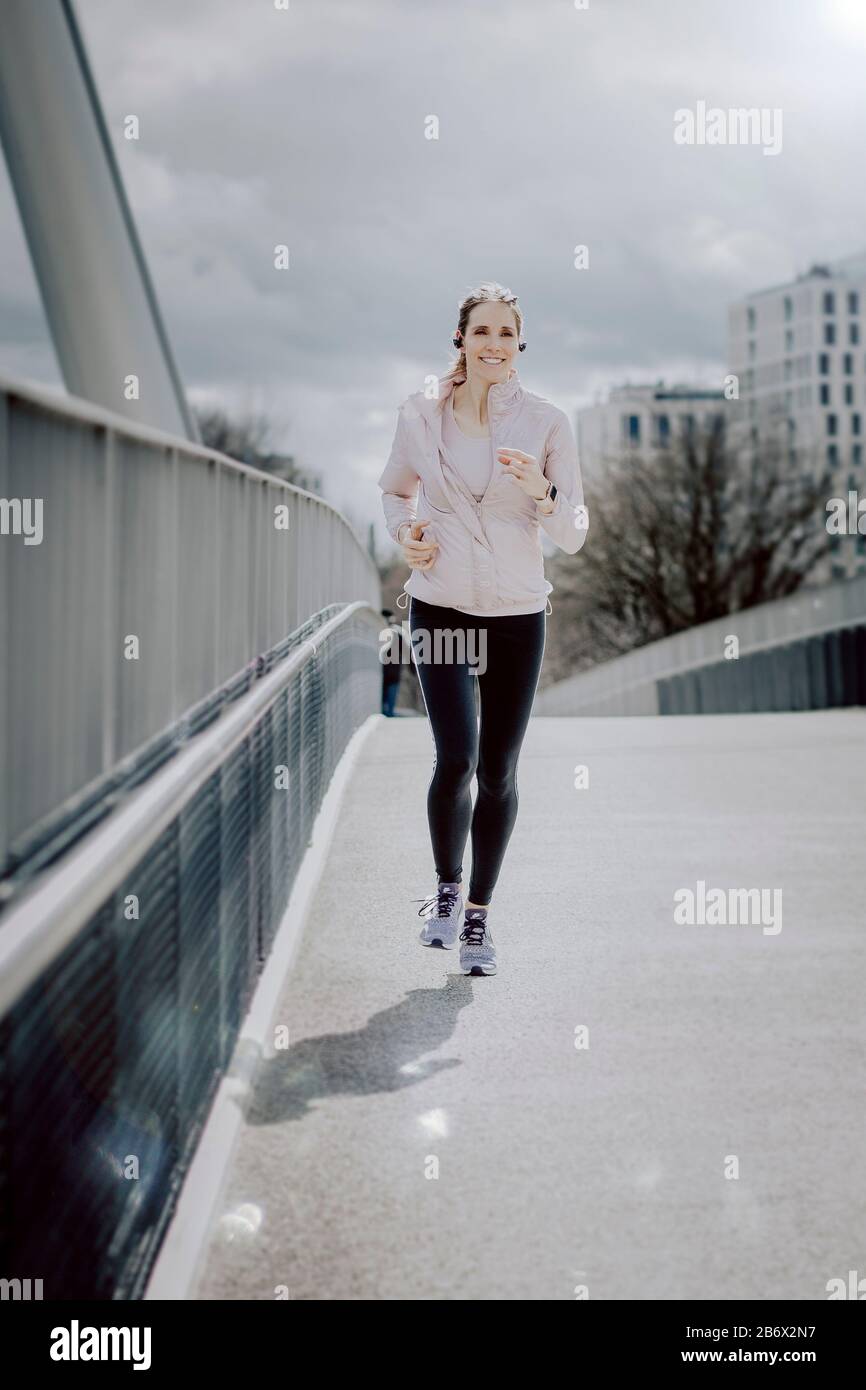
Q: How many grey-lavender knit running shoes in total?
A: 2